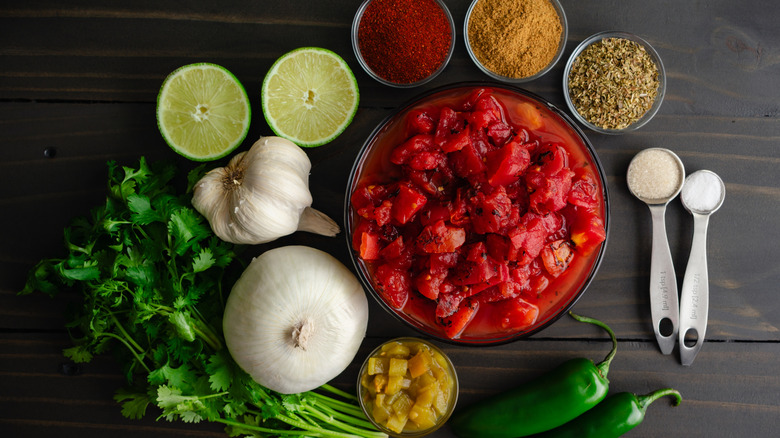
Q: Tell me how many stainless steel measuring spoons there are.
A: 2